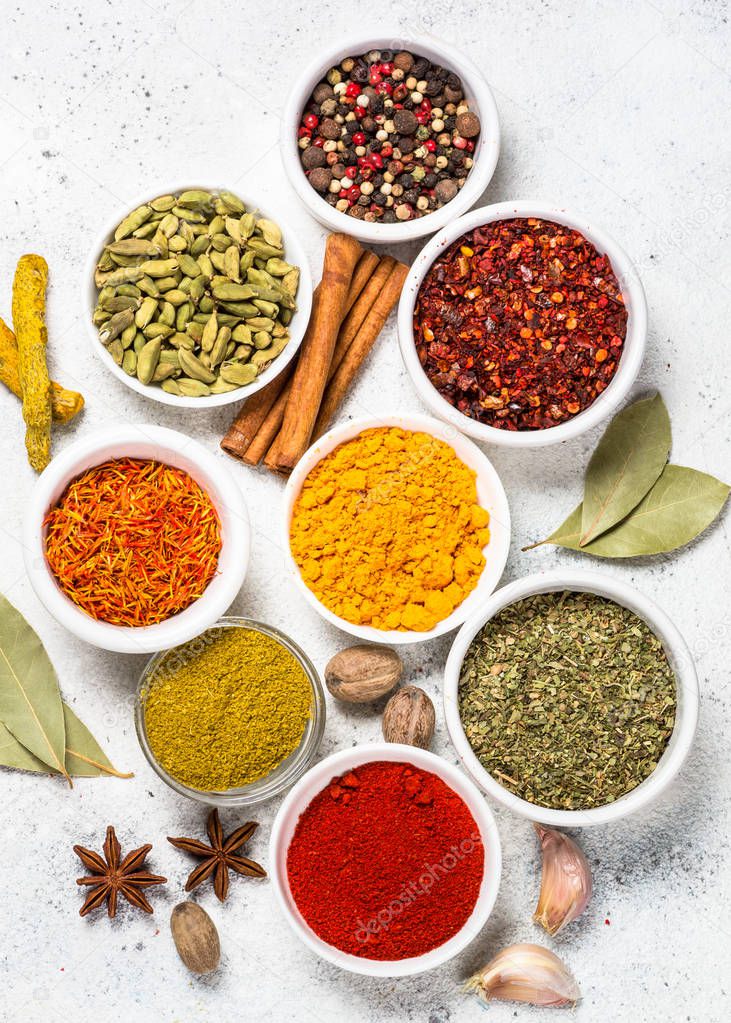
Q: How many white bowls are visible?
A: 7